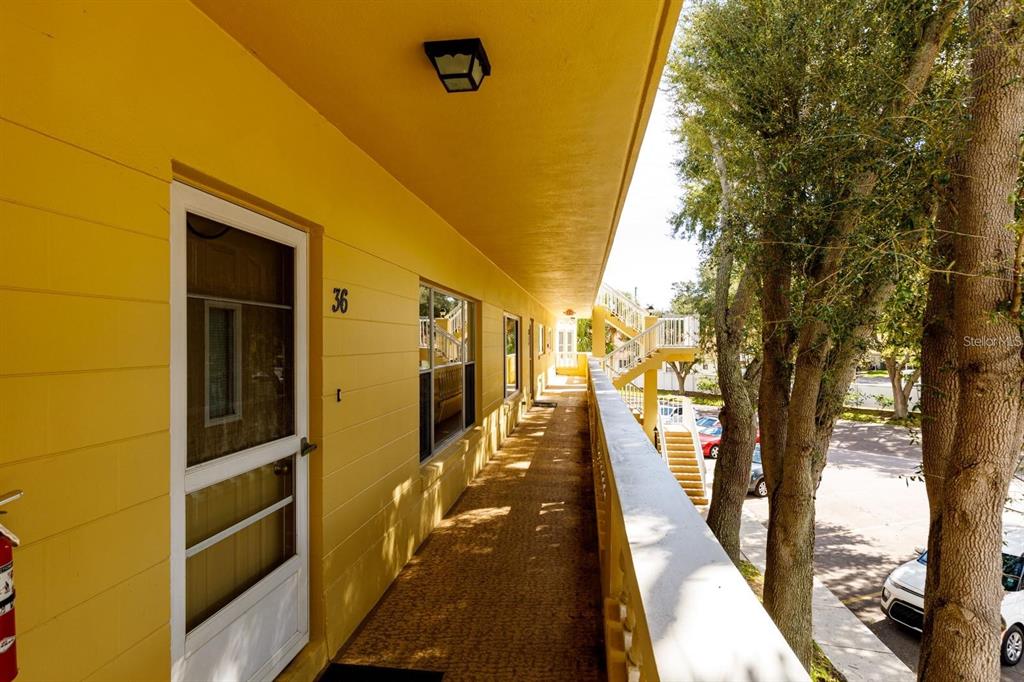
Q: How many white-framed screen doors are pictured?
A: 1